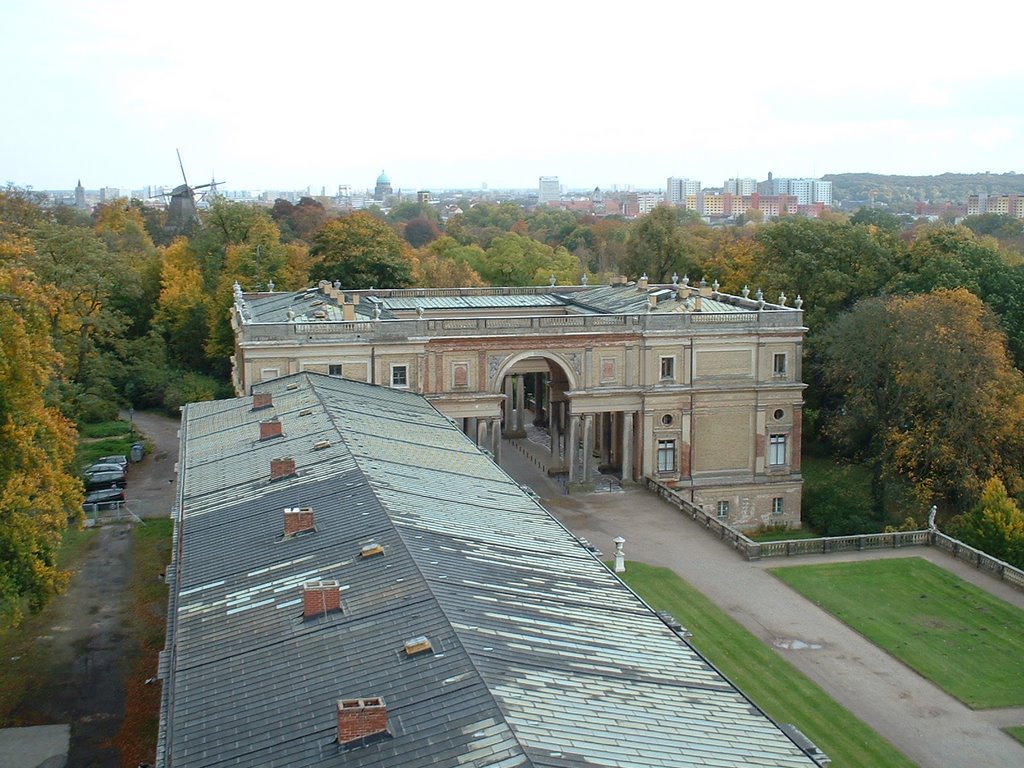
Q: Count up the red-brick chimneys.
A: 6